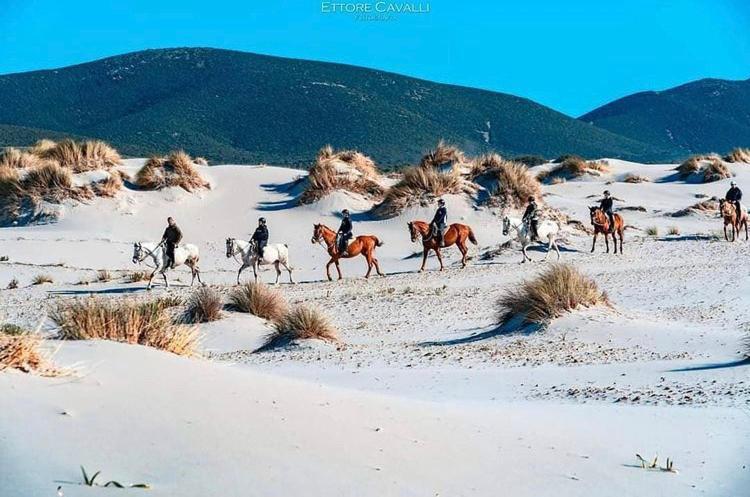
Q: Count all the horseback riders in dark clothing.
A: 7